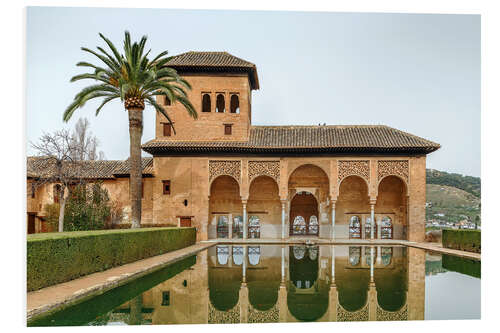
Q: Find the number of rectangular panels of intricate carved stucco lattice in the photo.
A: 4